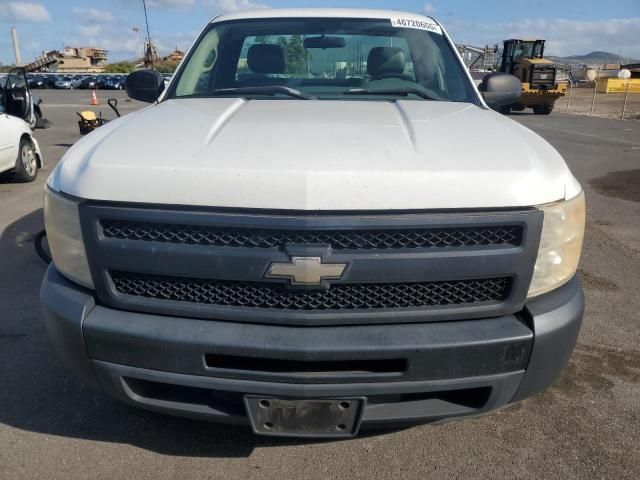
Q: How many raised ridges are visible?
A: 2